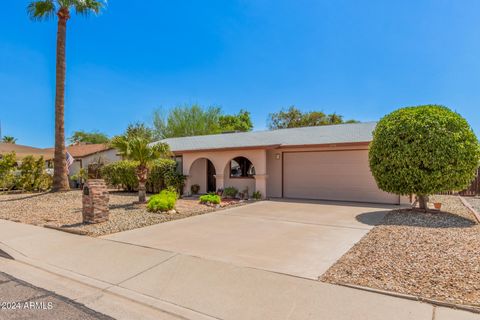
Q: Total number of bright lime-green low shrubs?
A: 2